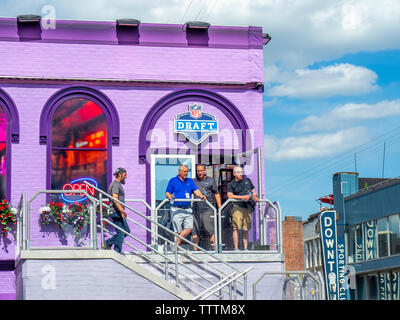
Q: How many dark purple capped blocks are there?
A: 3